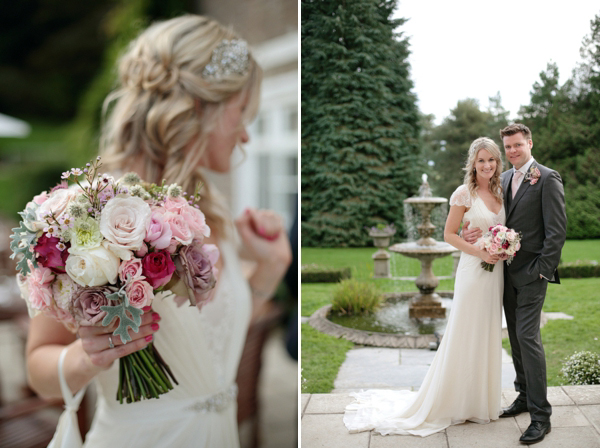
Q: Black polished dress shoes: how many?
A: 2